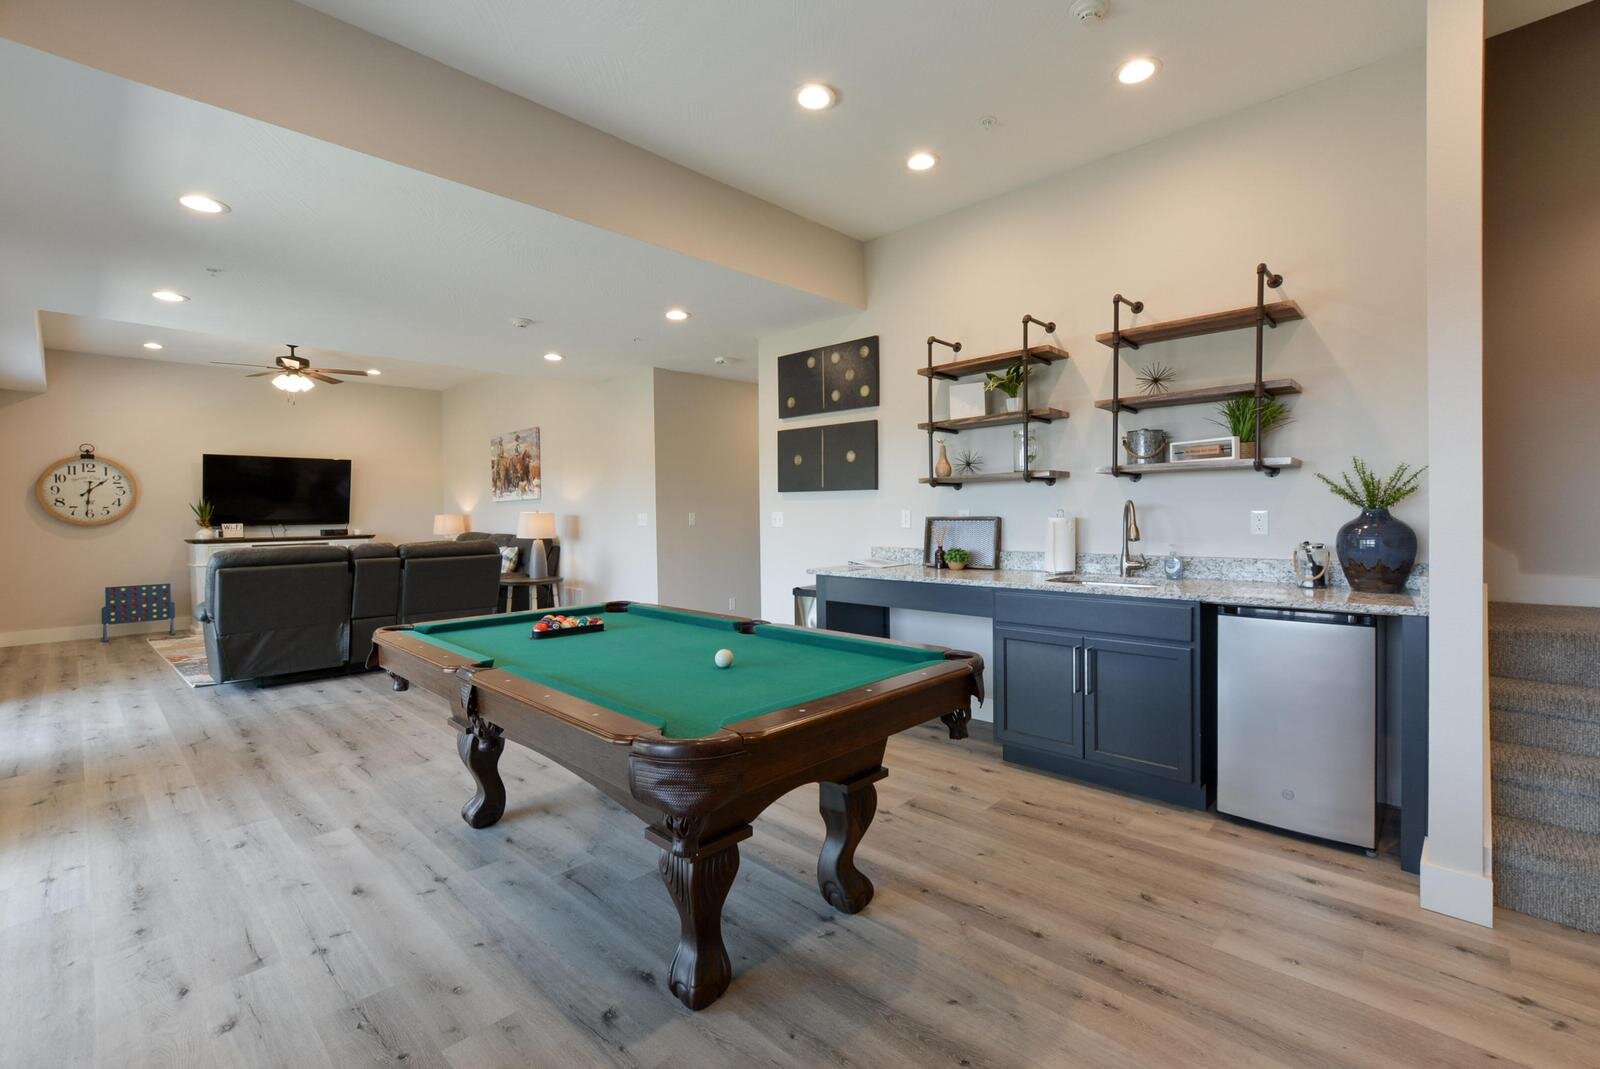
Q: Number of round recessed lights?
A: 9